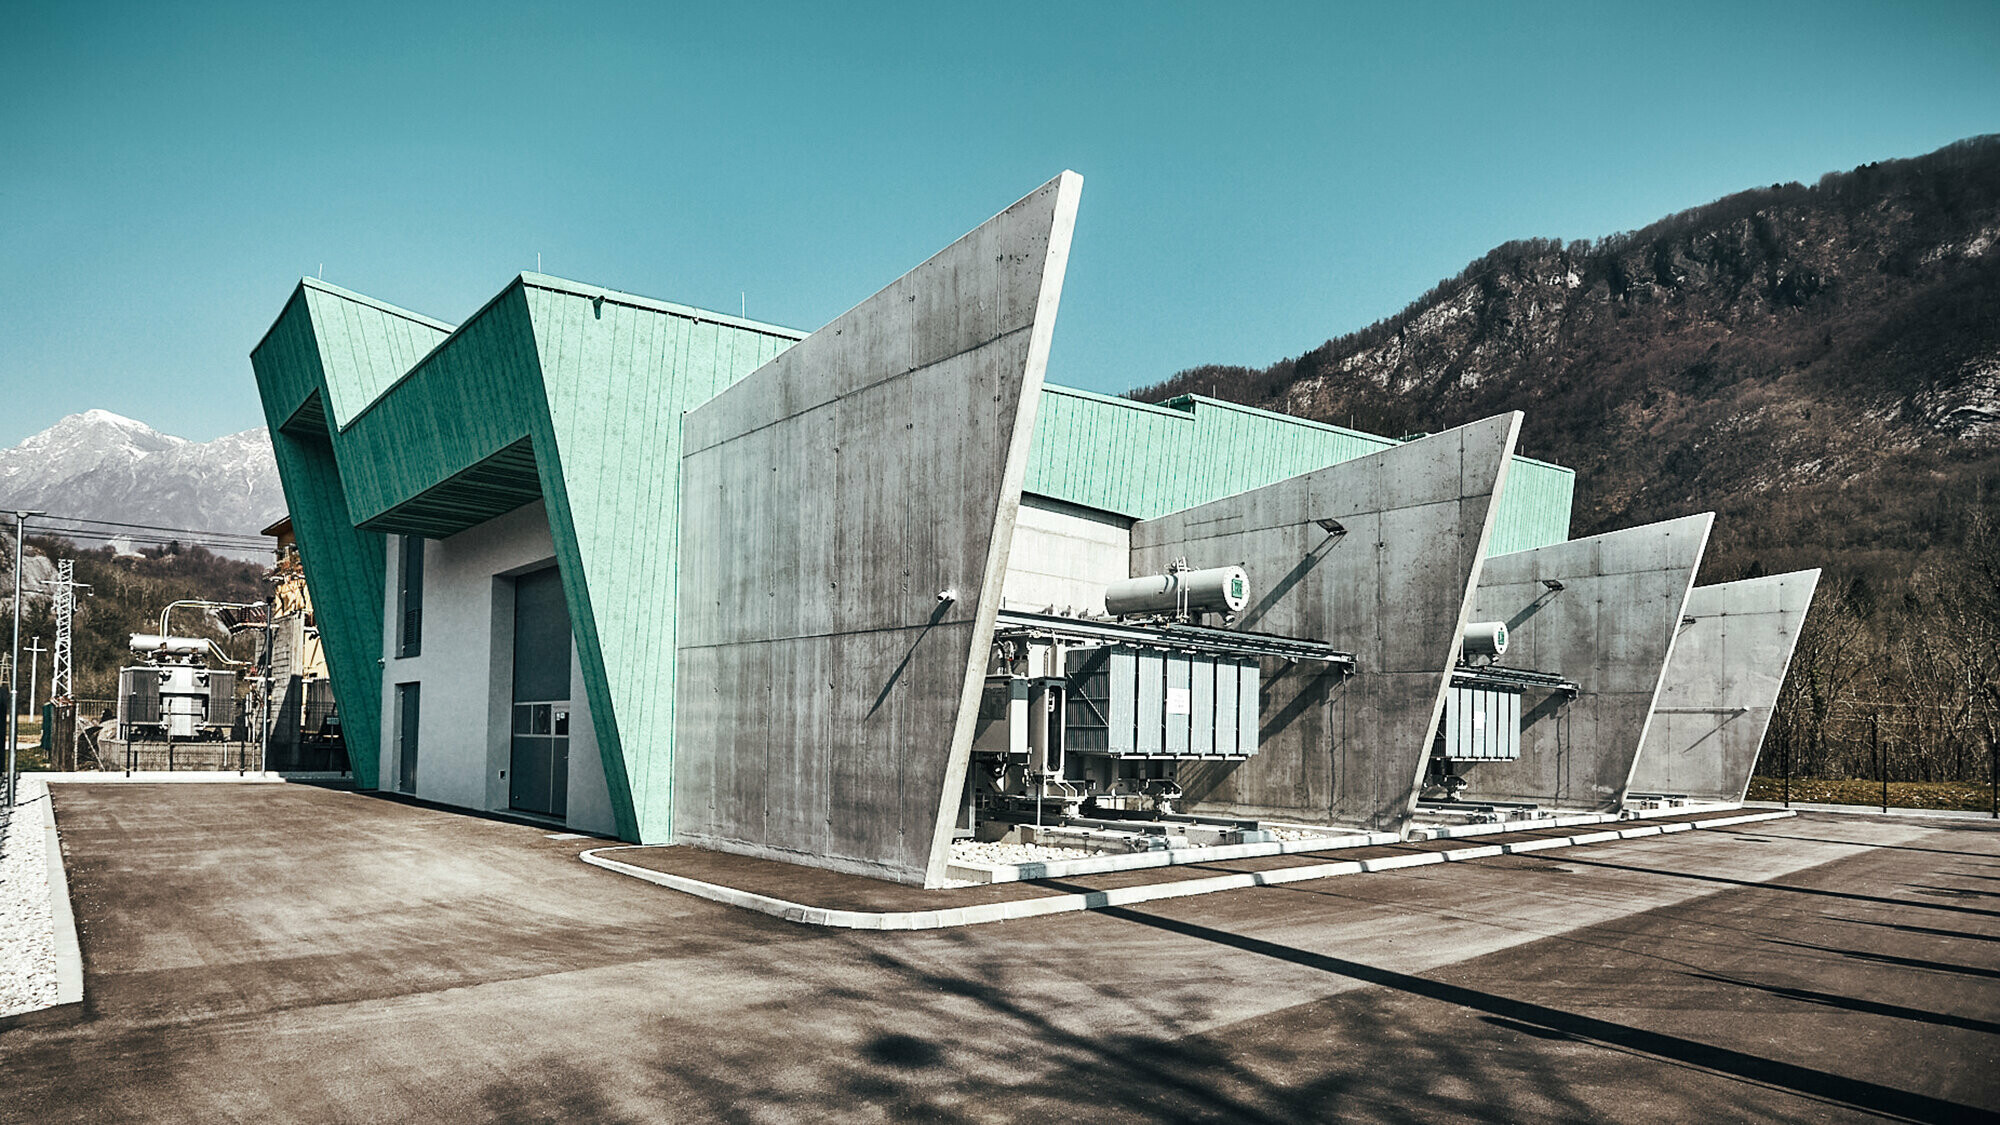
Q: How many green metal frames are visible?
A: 2